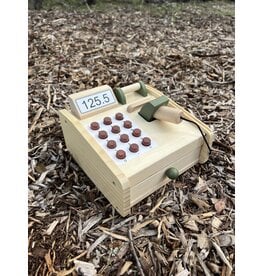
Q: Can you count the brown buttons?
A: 12